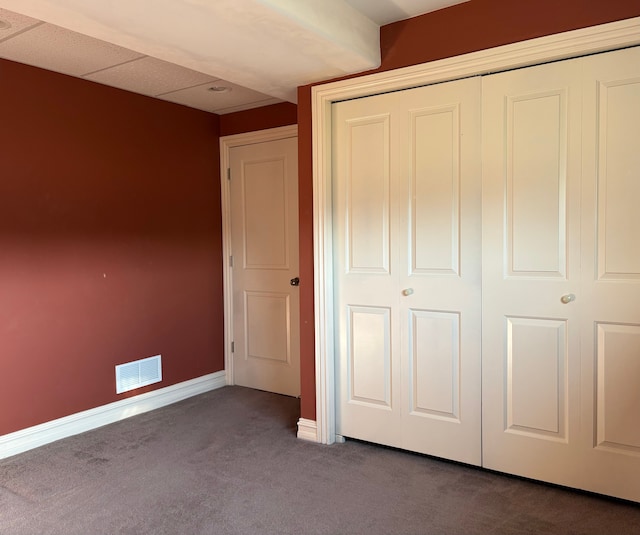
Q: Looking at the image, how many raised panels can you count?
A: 10